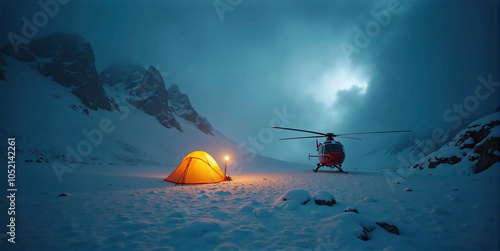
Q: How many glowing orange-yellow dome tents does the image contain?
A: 1